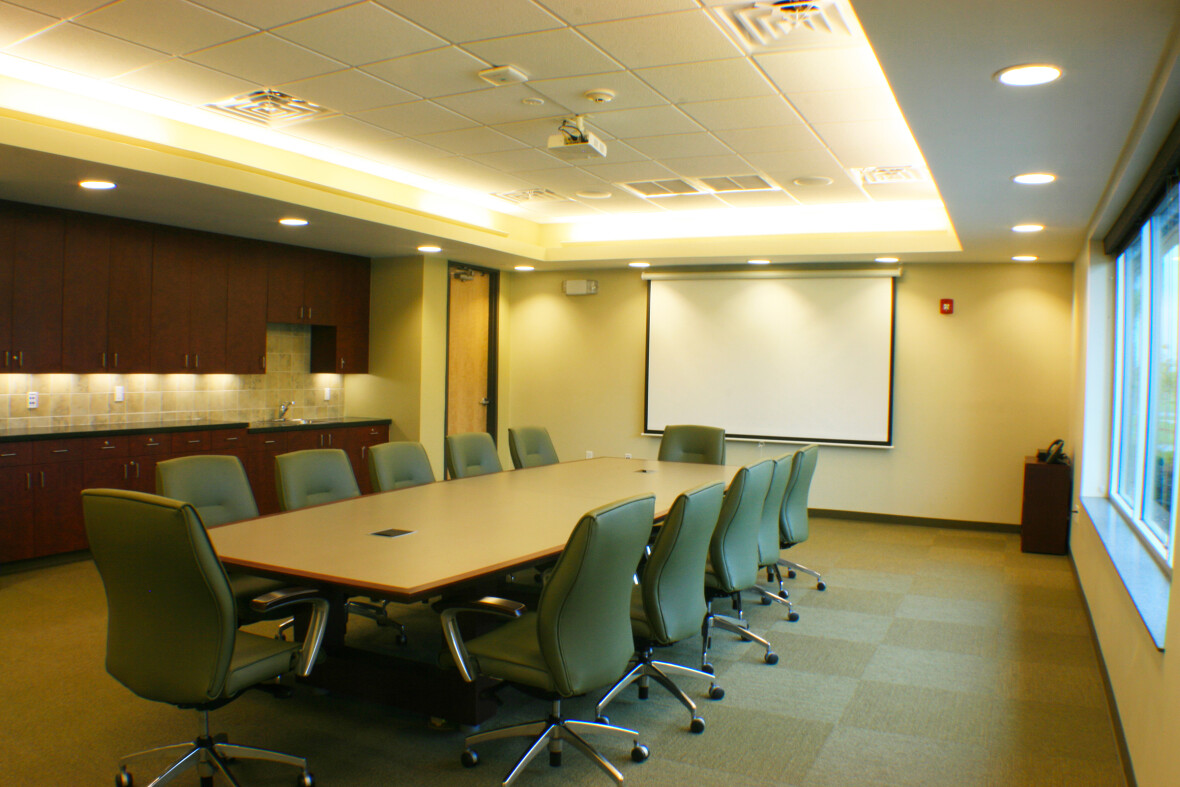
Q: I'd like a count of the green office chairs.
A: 12